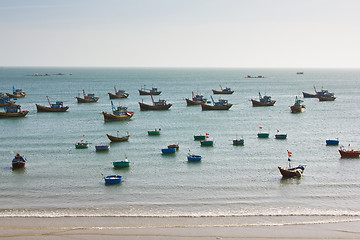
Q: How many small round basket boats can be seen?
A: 14